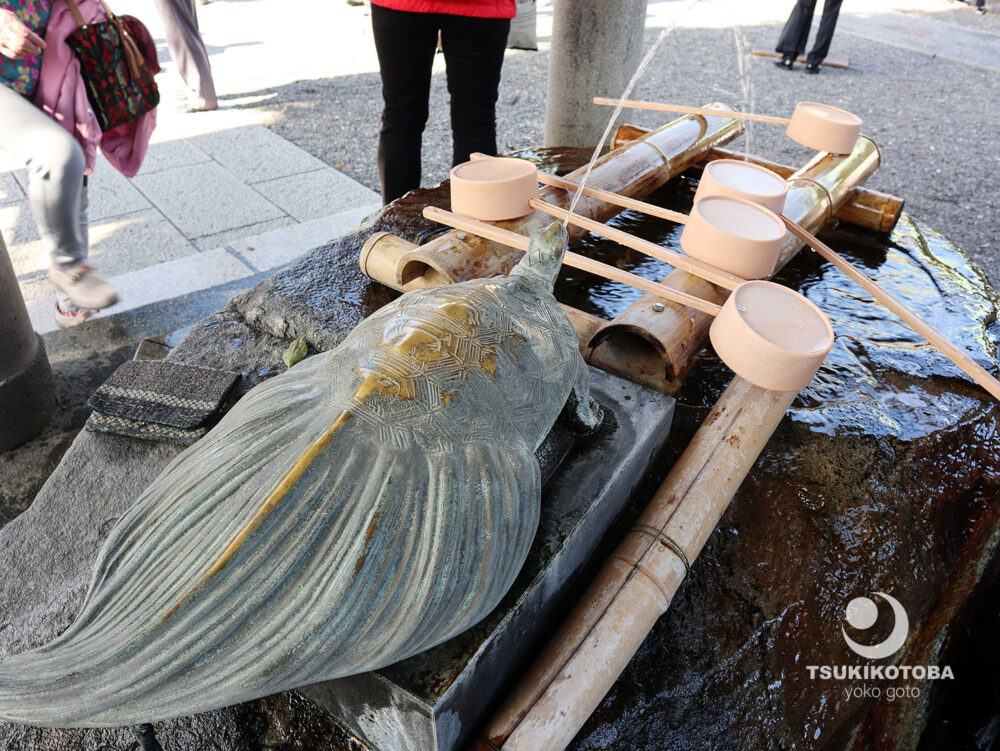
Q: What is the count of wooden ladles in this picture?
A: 5